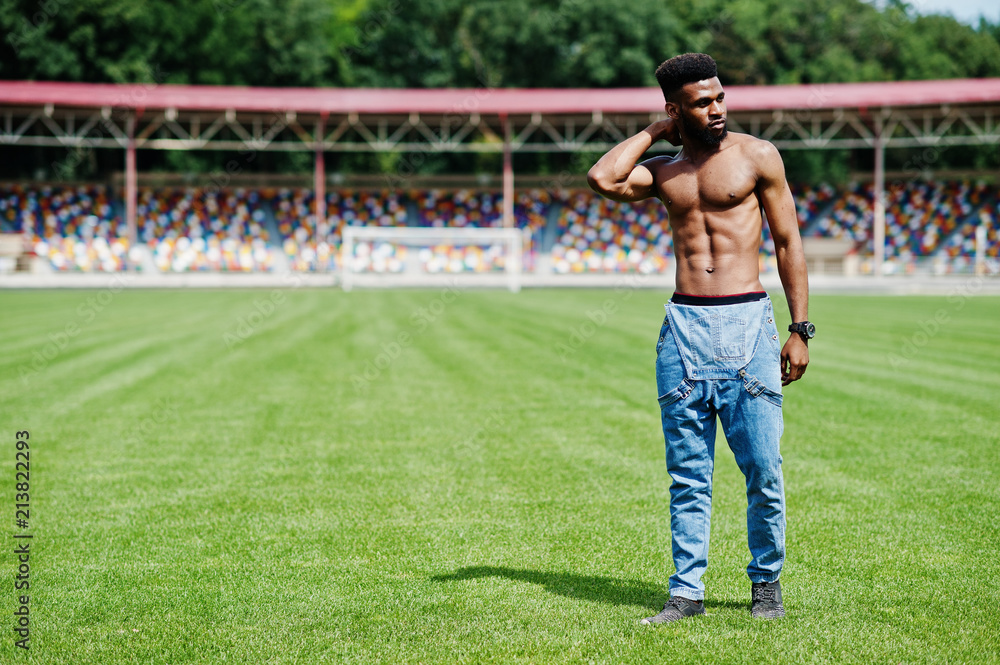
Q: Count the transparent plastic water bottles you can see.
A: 0